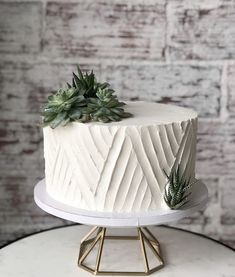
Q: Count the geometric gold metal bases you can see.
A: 1